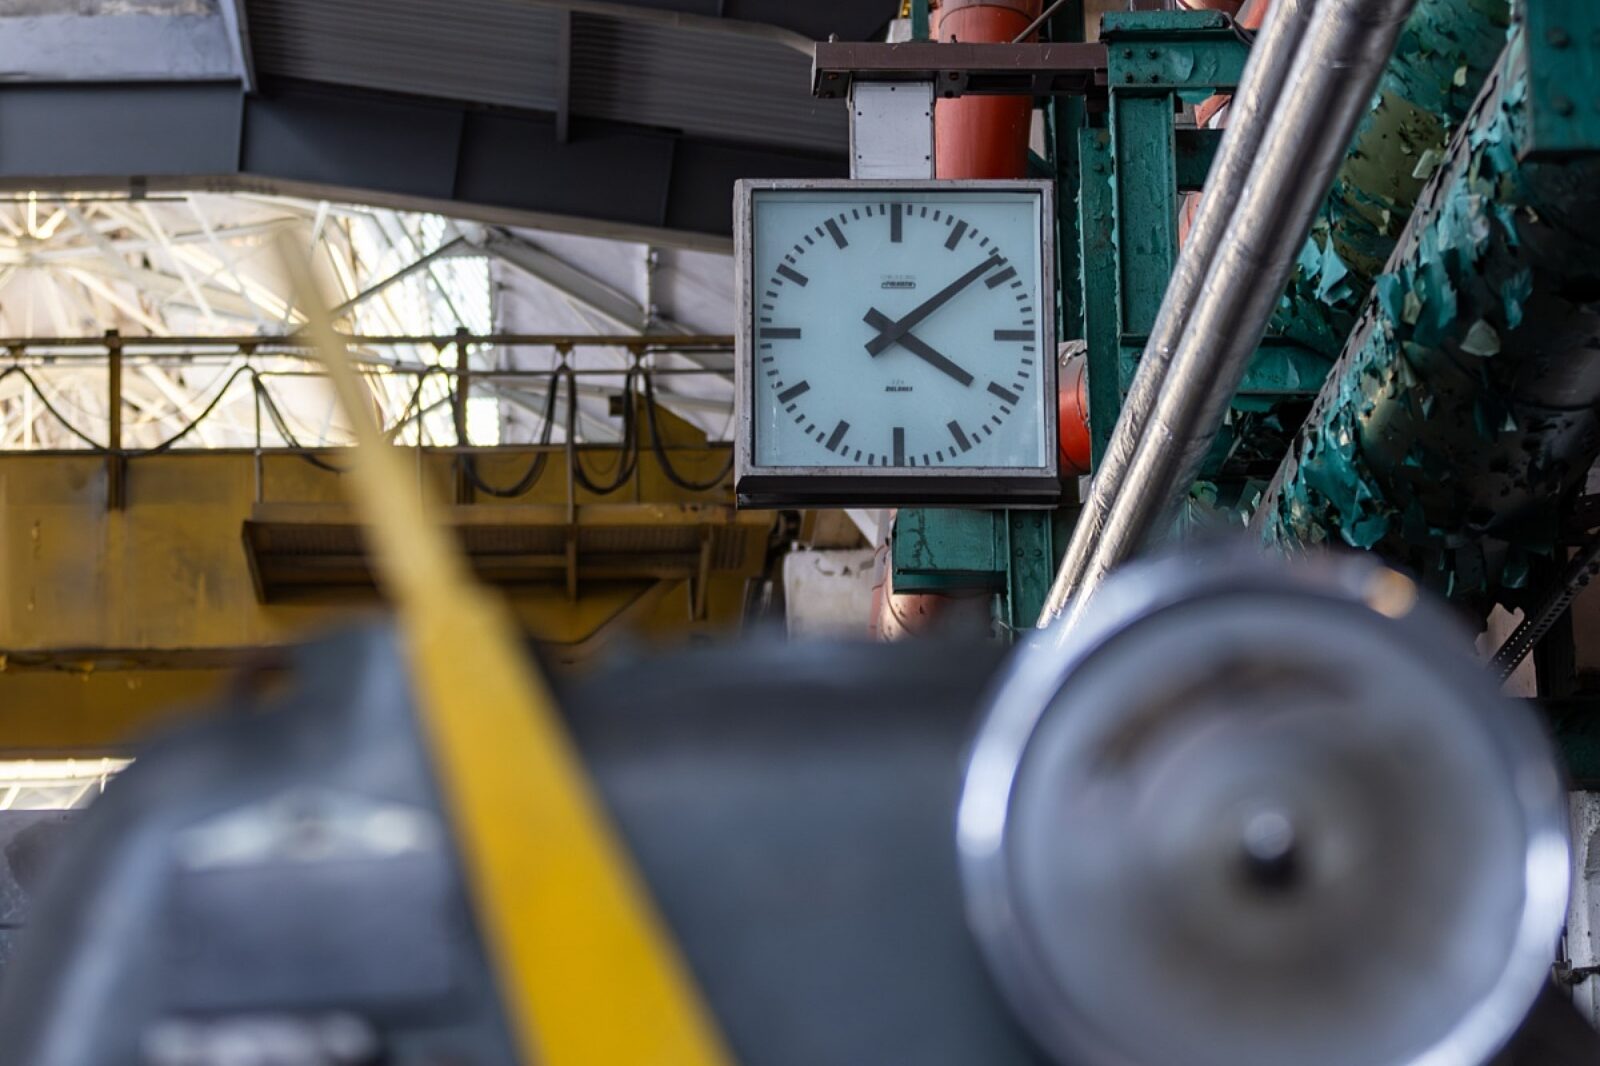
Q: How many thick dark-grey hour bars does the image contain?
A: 12